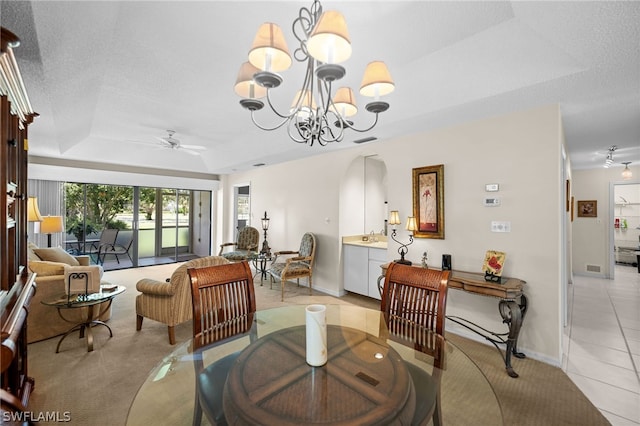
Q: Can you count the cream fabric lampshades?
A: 10